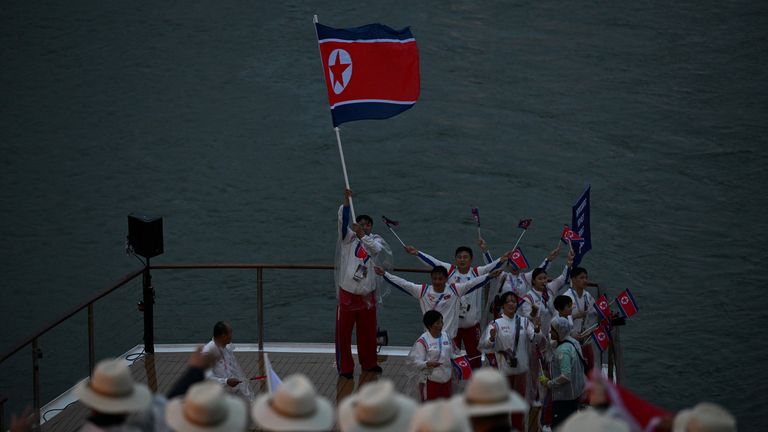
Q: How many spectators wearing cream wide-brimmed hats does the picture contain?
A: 8